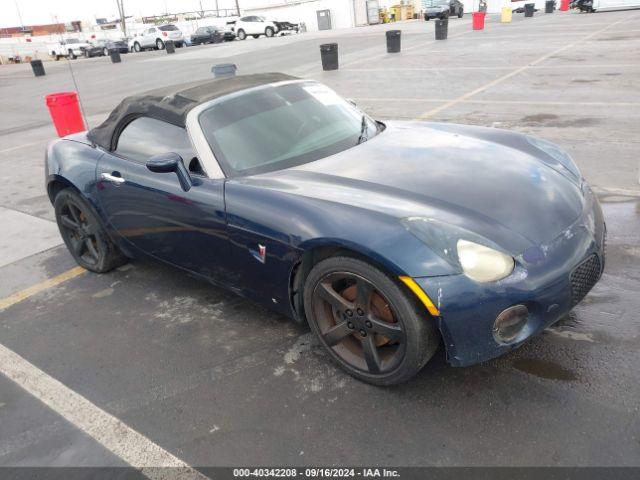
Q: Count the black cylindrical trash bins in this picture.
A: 8